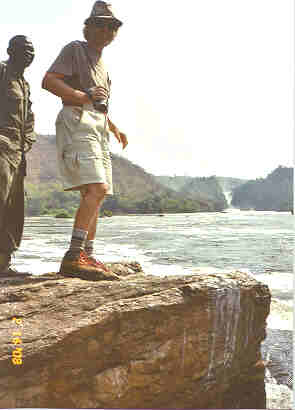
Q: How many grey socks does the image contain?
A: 2